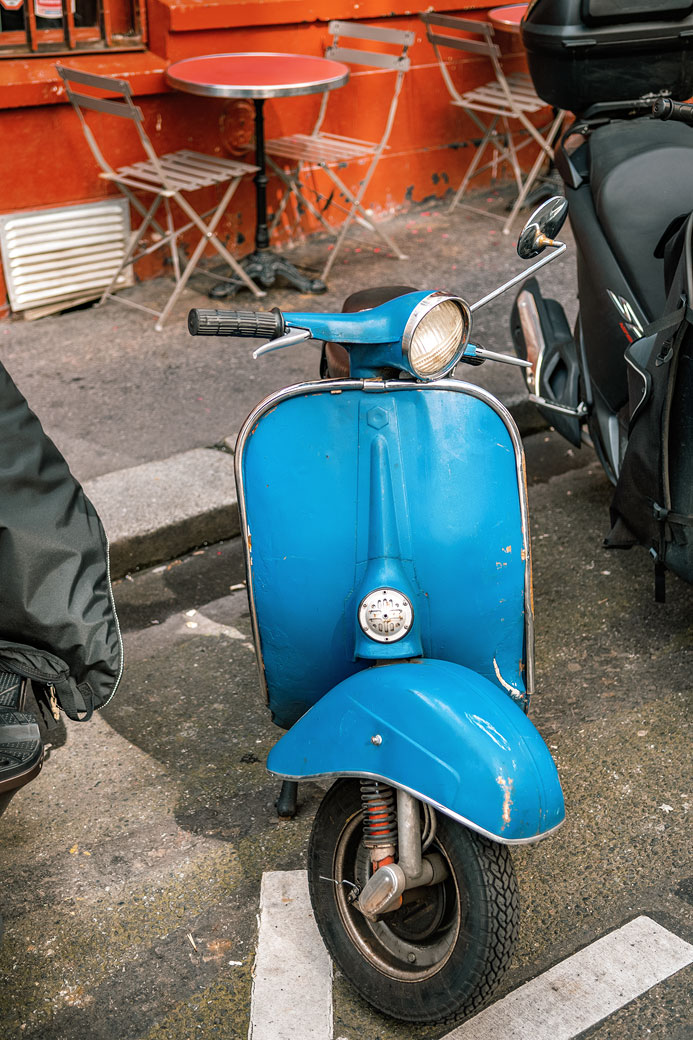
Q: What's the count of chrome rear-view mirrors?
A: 1